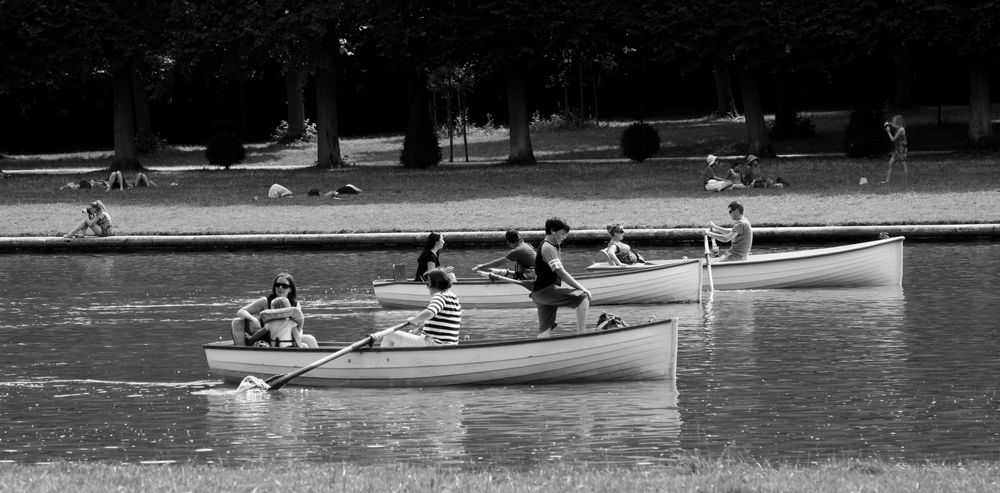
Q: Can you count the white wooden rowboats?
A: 3